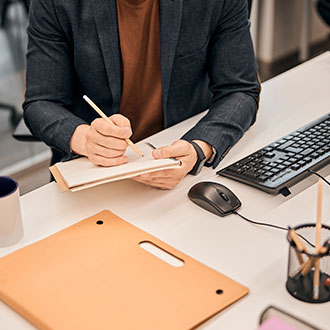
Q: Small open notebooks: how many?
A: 1